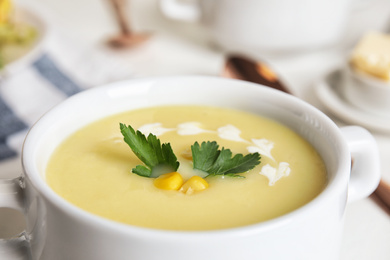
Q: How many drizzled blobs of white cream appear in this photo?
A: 5